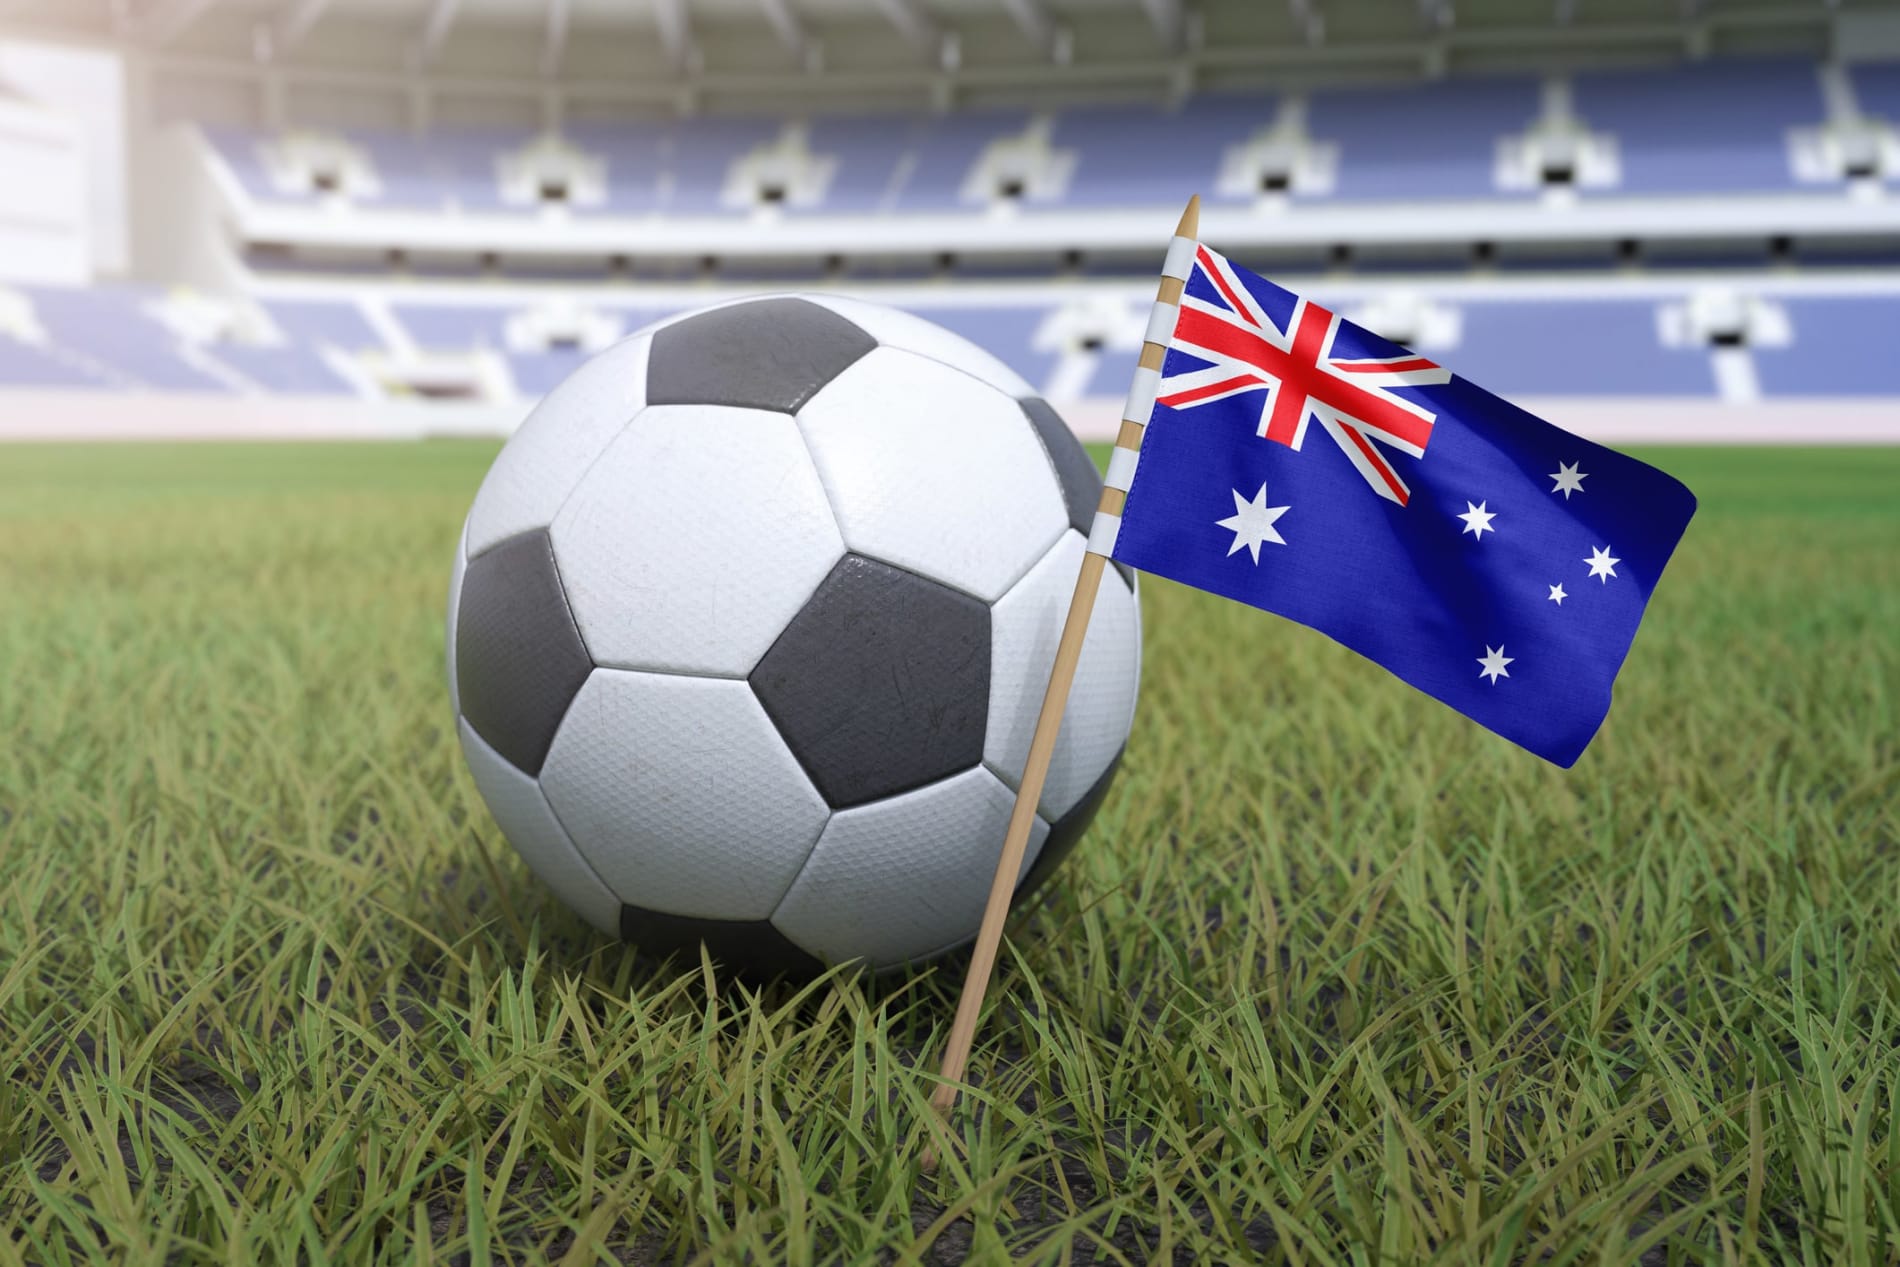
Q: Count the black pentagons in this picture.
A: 6